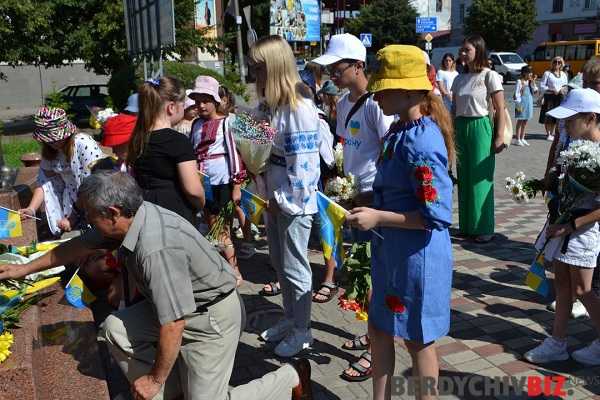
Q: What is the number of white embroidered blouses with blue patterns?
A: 1